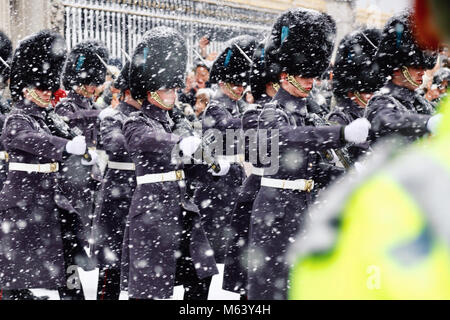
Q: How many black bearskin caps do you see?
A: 10